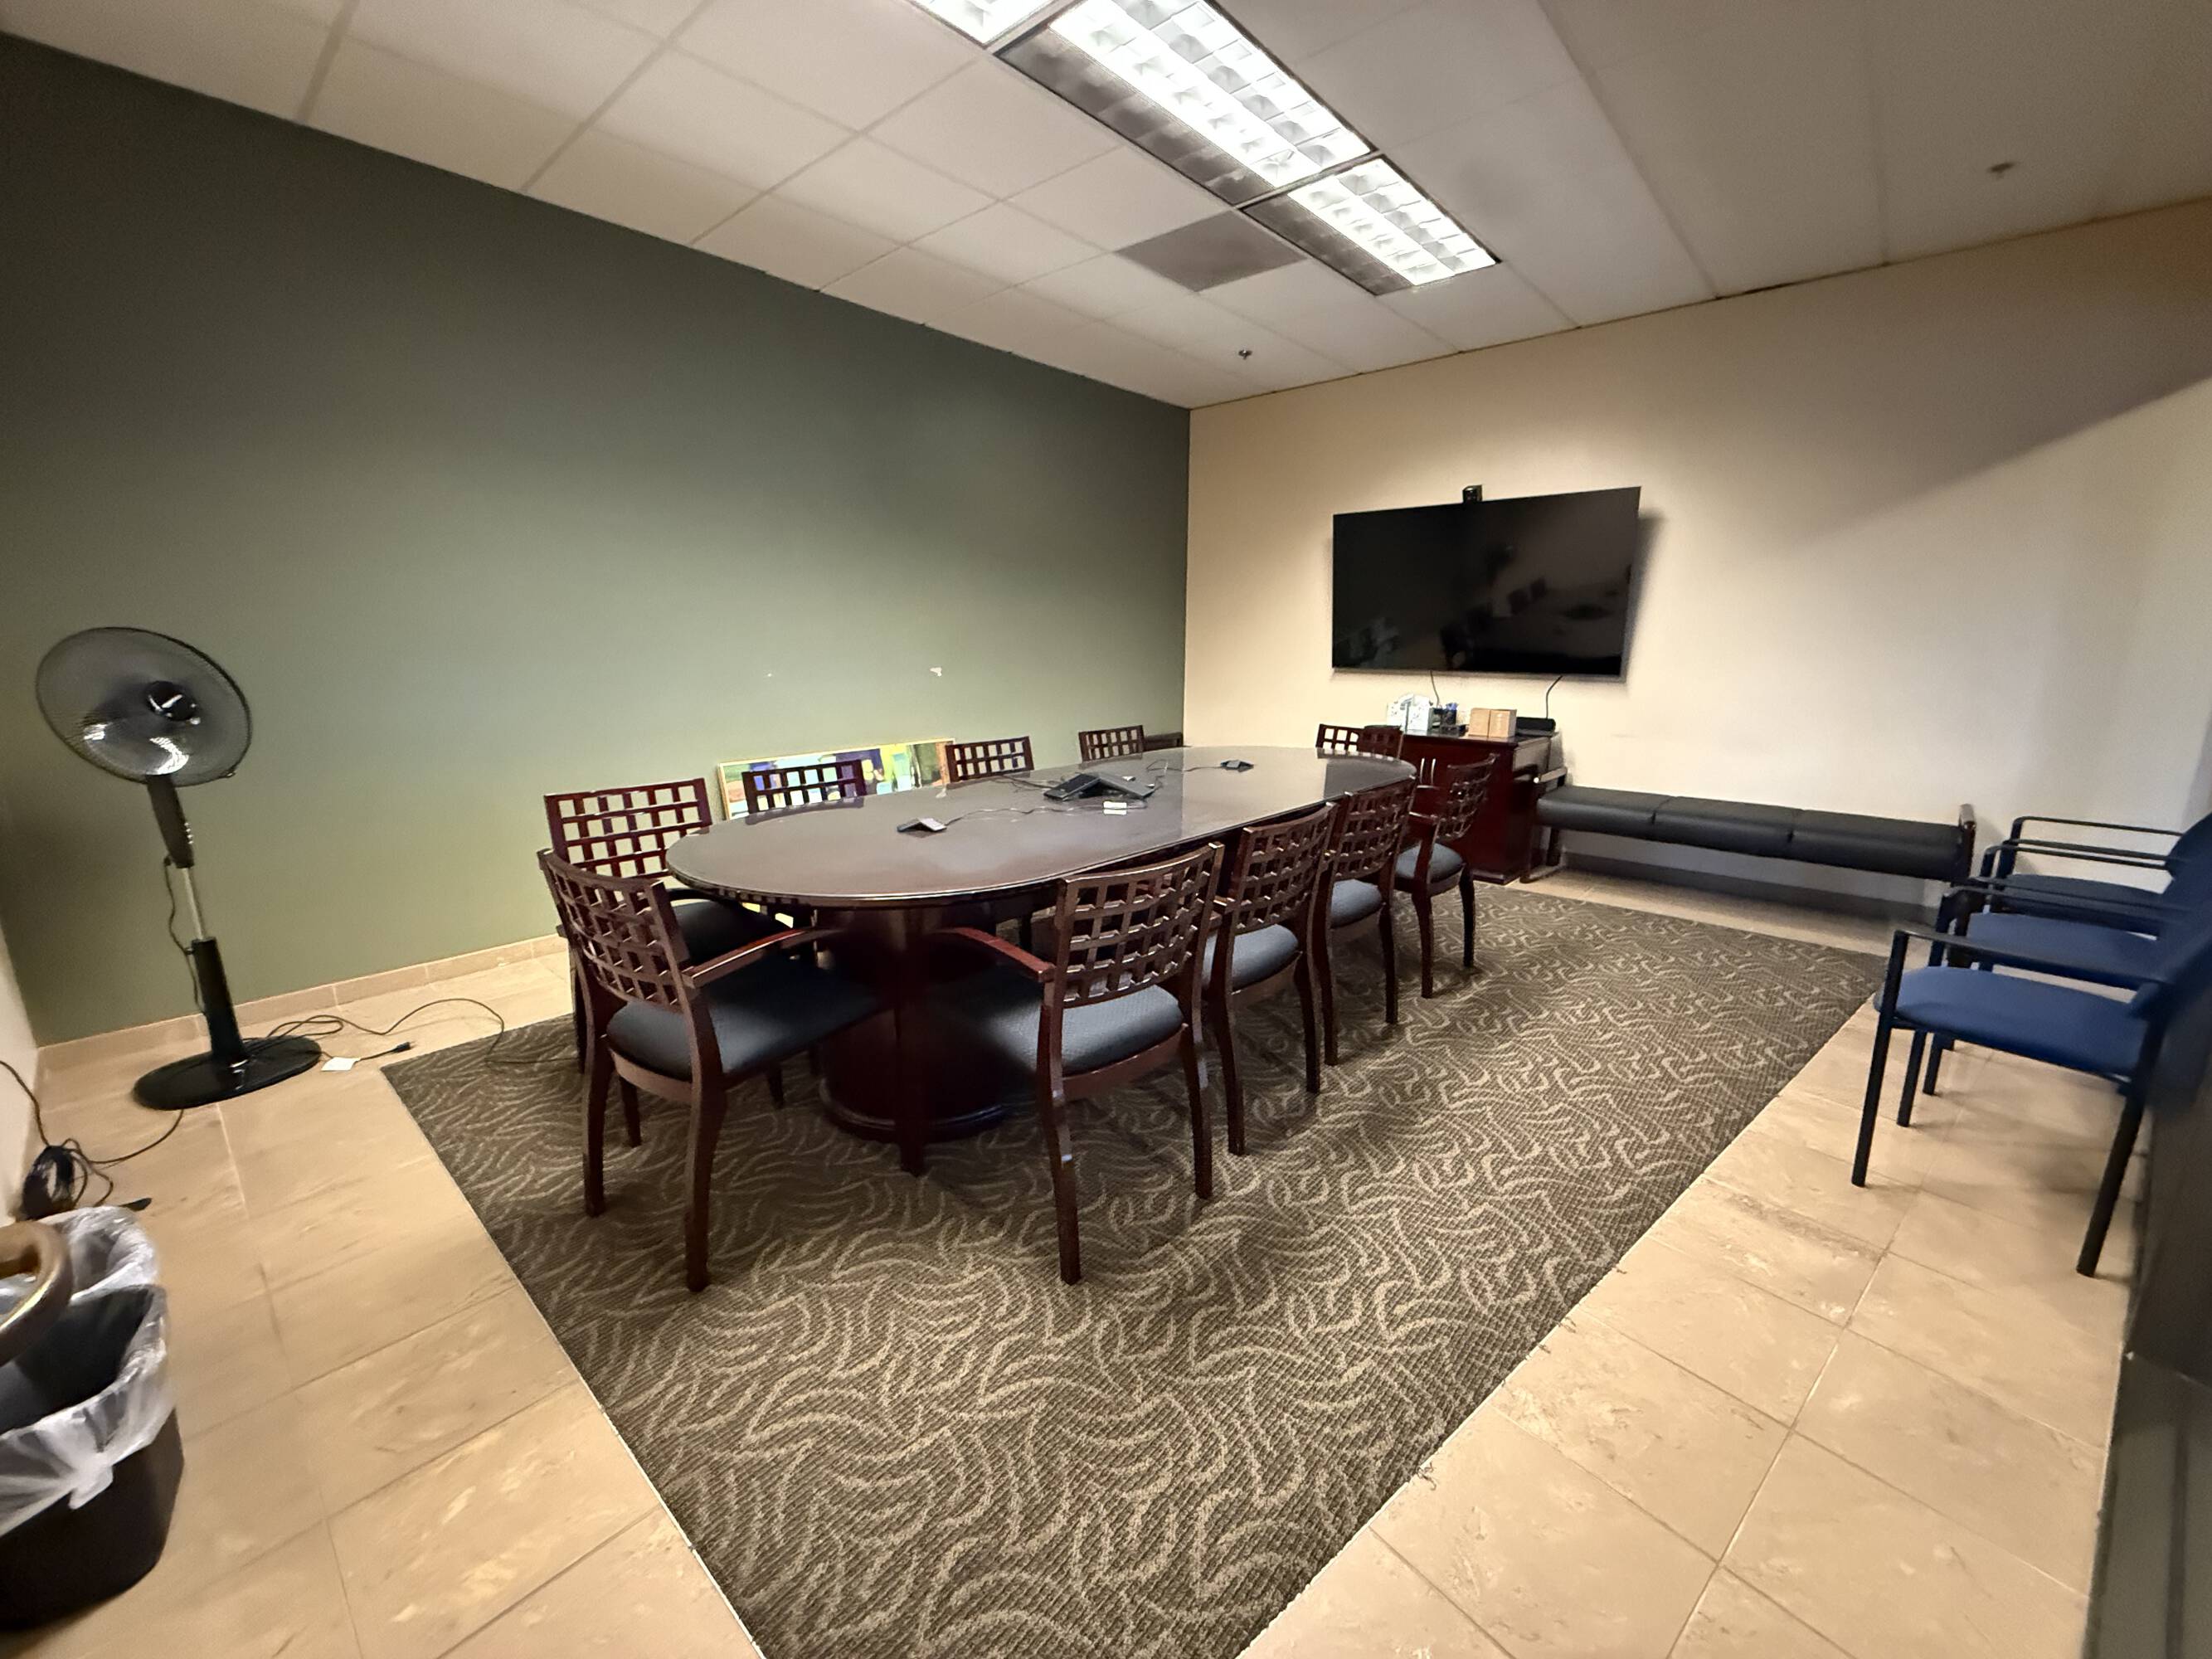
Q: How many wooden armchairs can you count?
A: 10